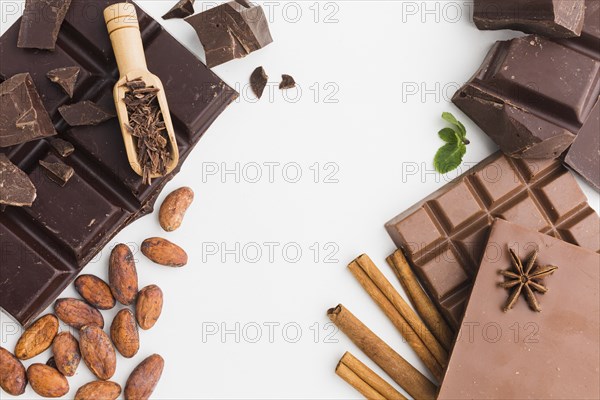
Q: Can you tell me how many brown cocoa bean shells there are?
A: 14